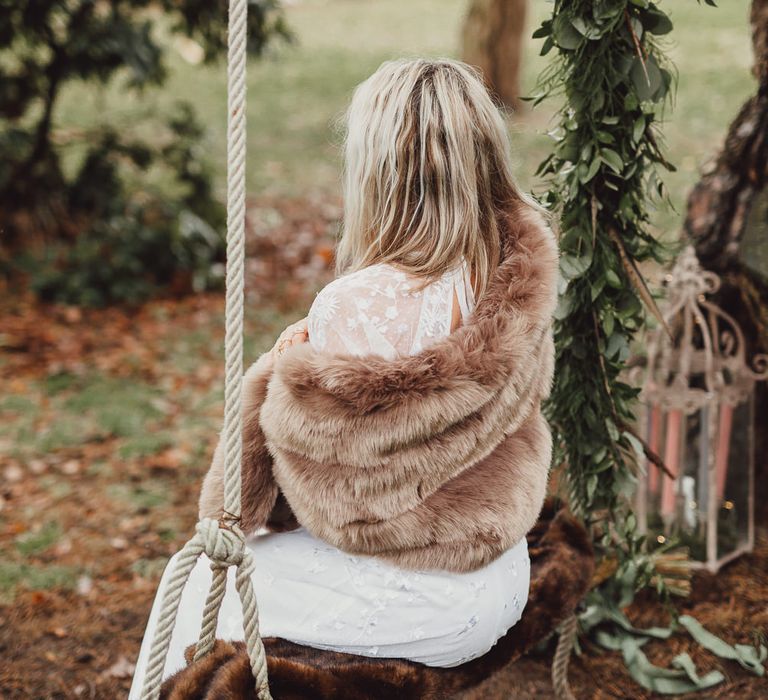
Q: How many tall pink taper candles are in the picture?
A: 3